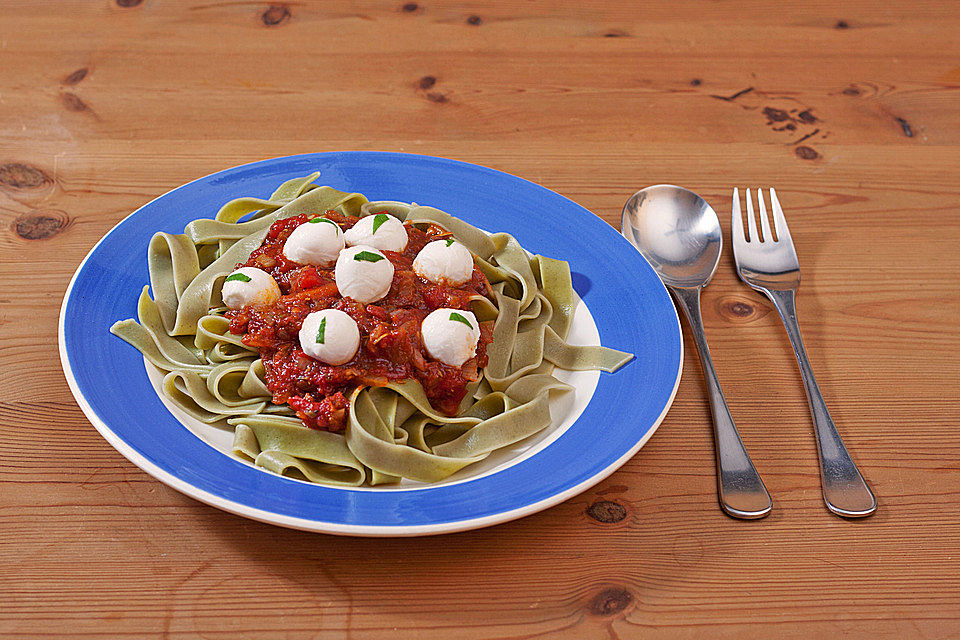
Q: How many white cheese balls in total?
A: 7